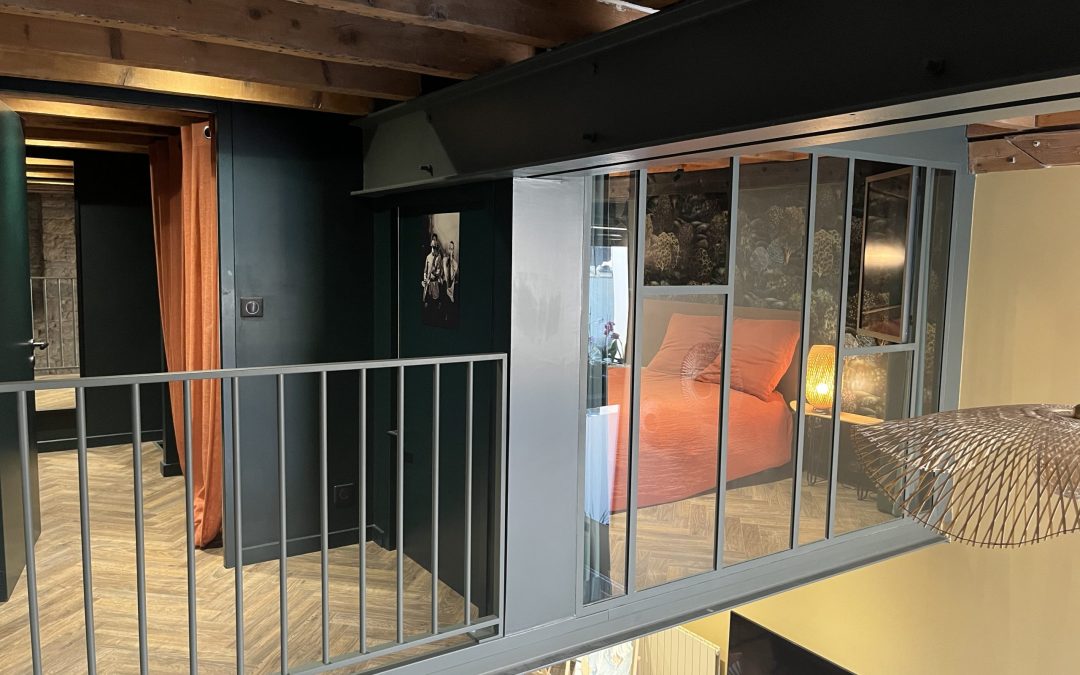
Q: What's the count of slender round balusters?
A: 11